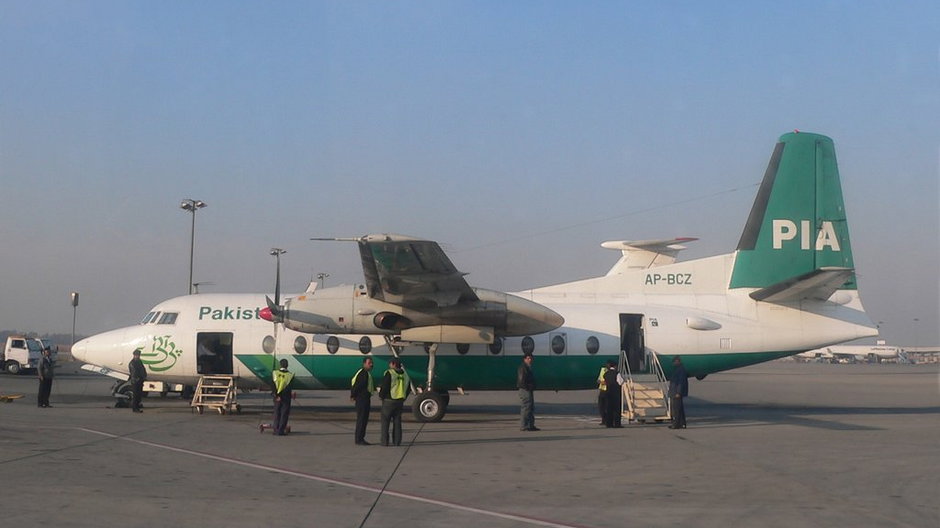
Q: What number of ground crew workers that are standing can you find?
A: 9